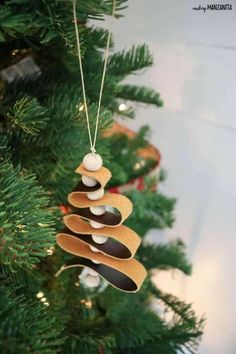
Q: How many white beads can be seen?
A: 9